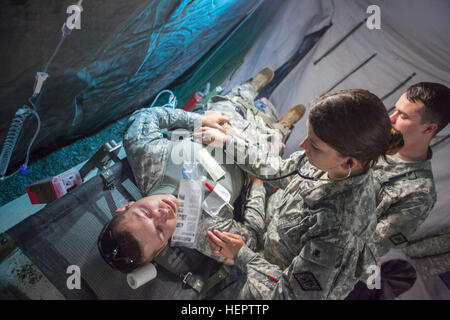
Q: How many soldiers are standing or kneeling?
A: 2